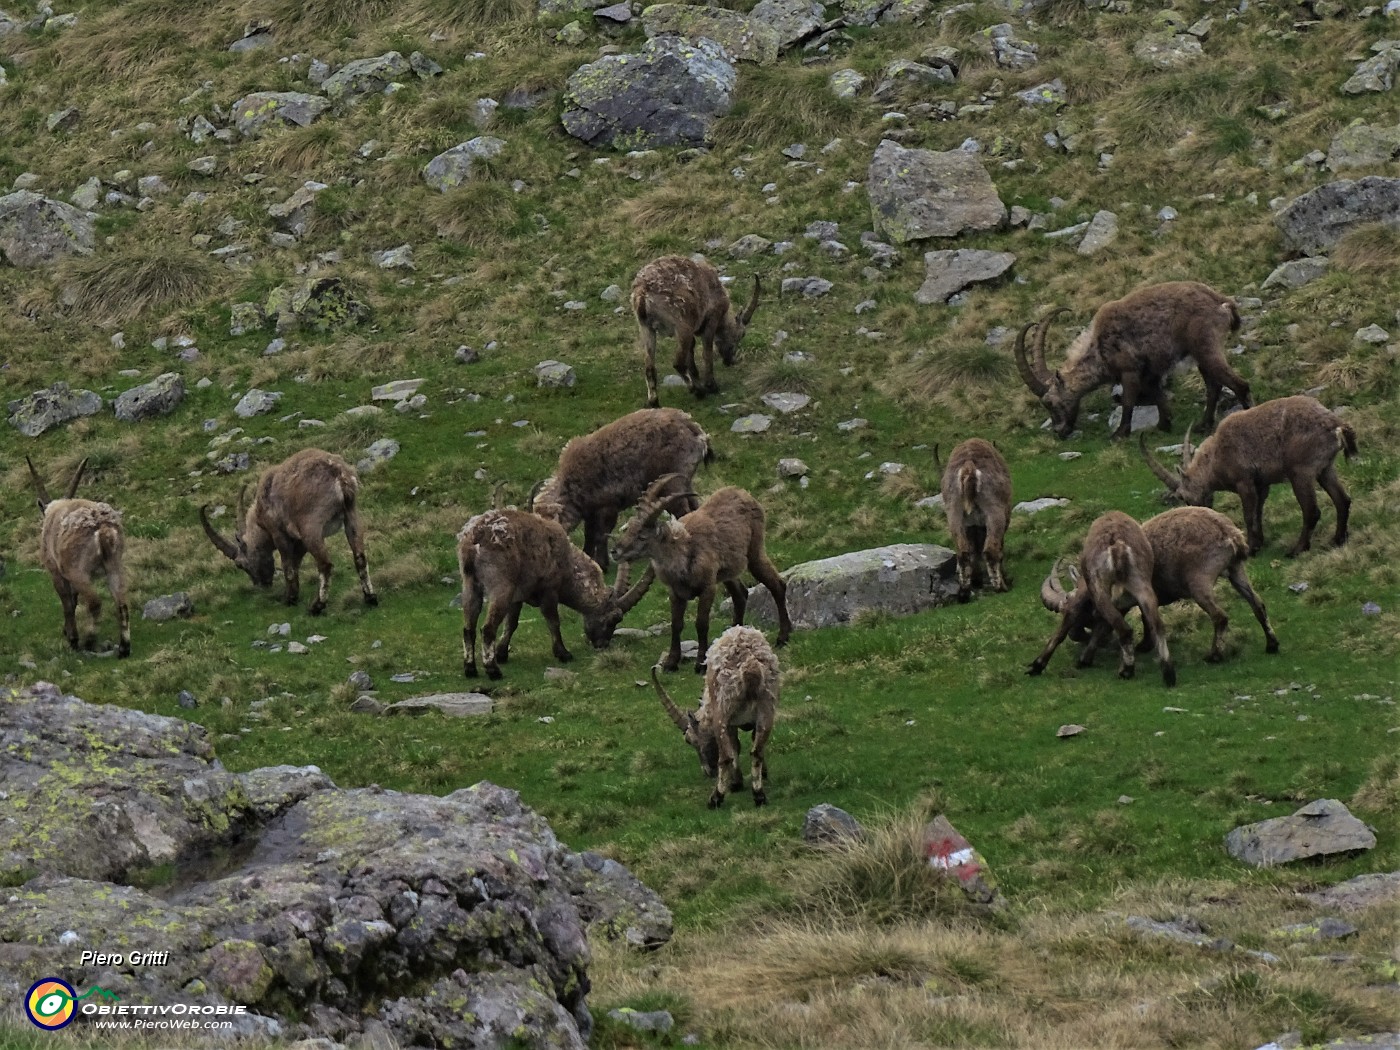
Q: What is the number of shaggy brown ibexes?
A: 12